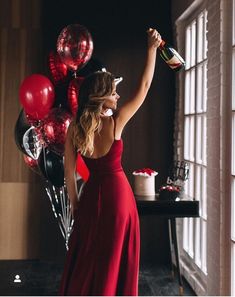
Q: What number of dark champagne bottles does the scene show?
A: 1